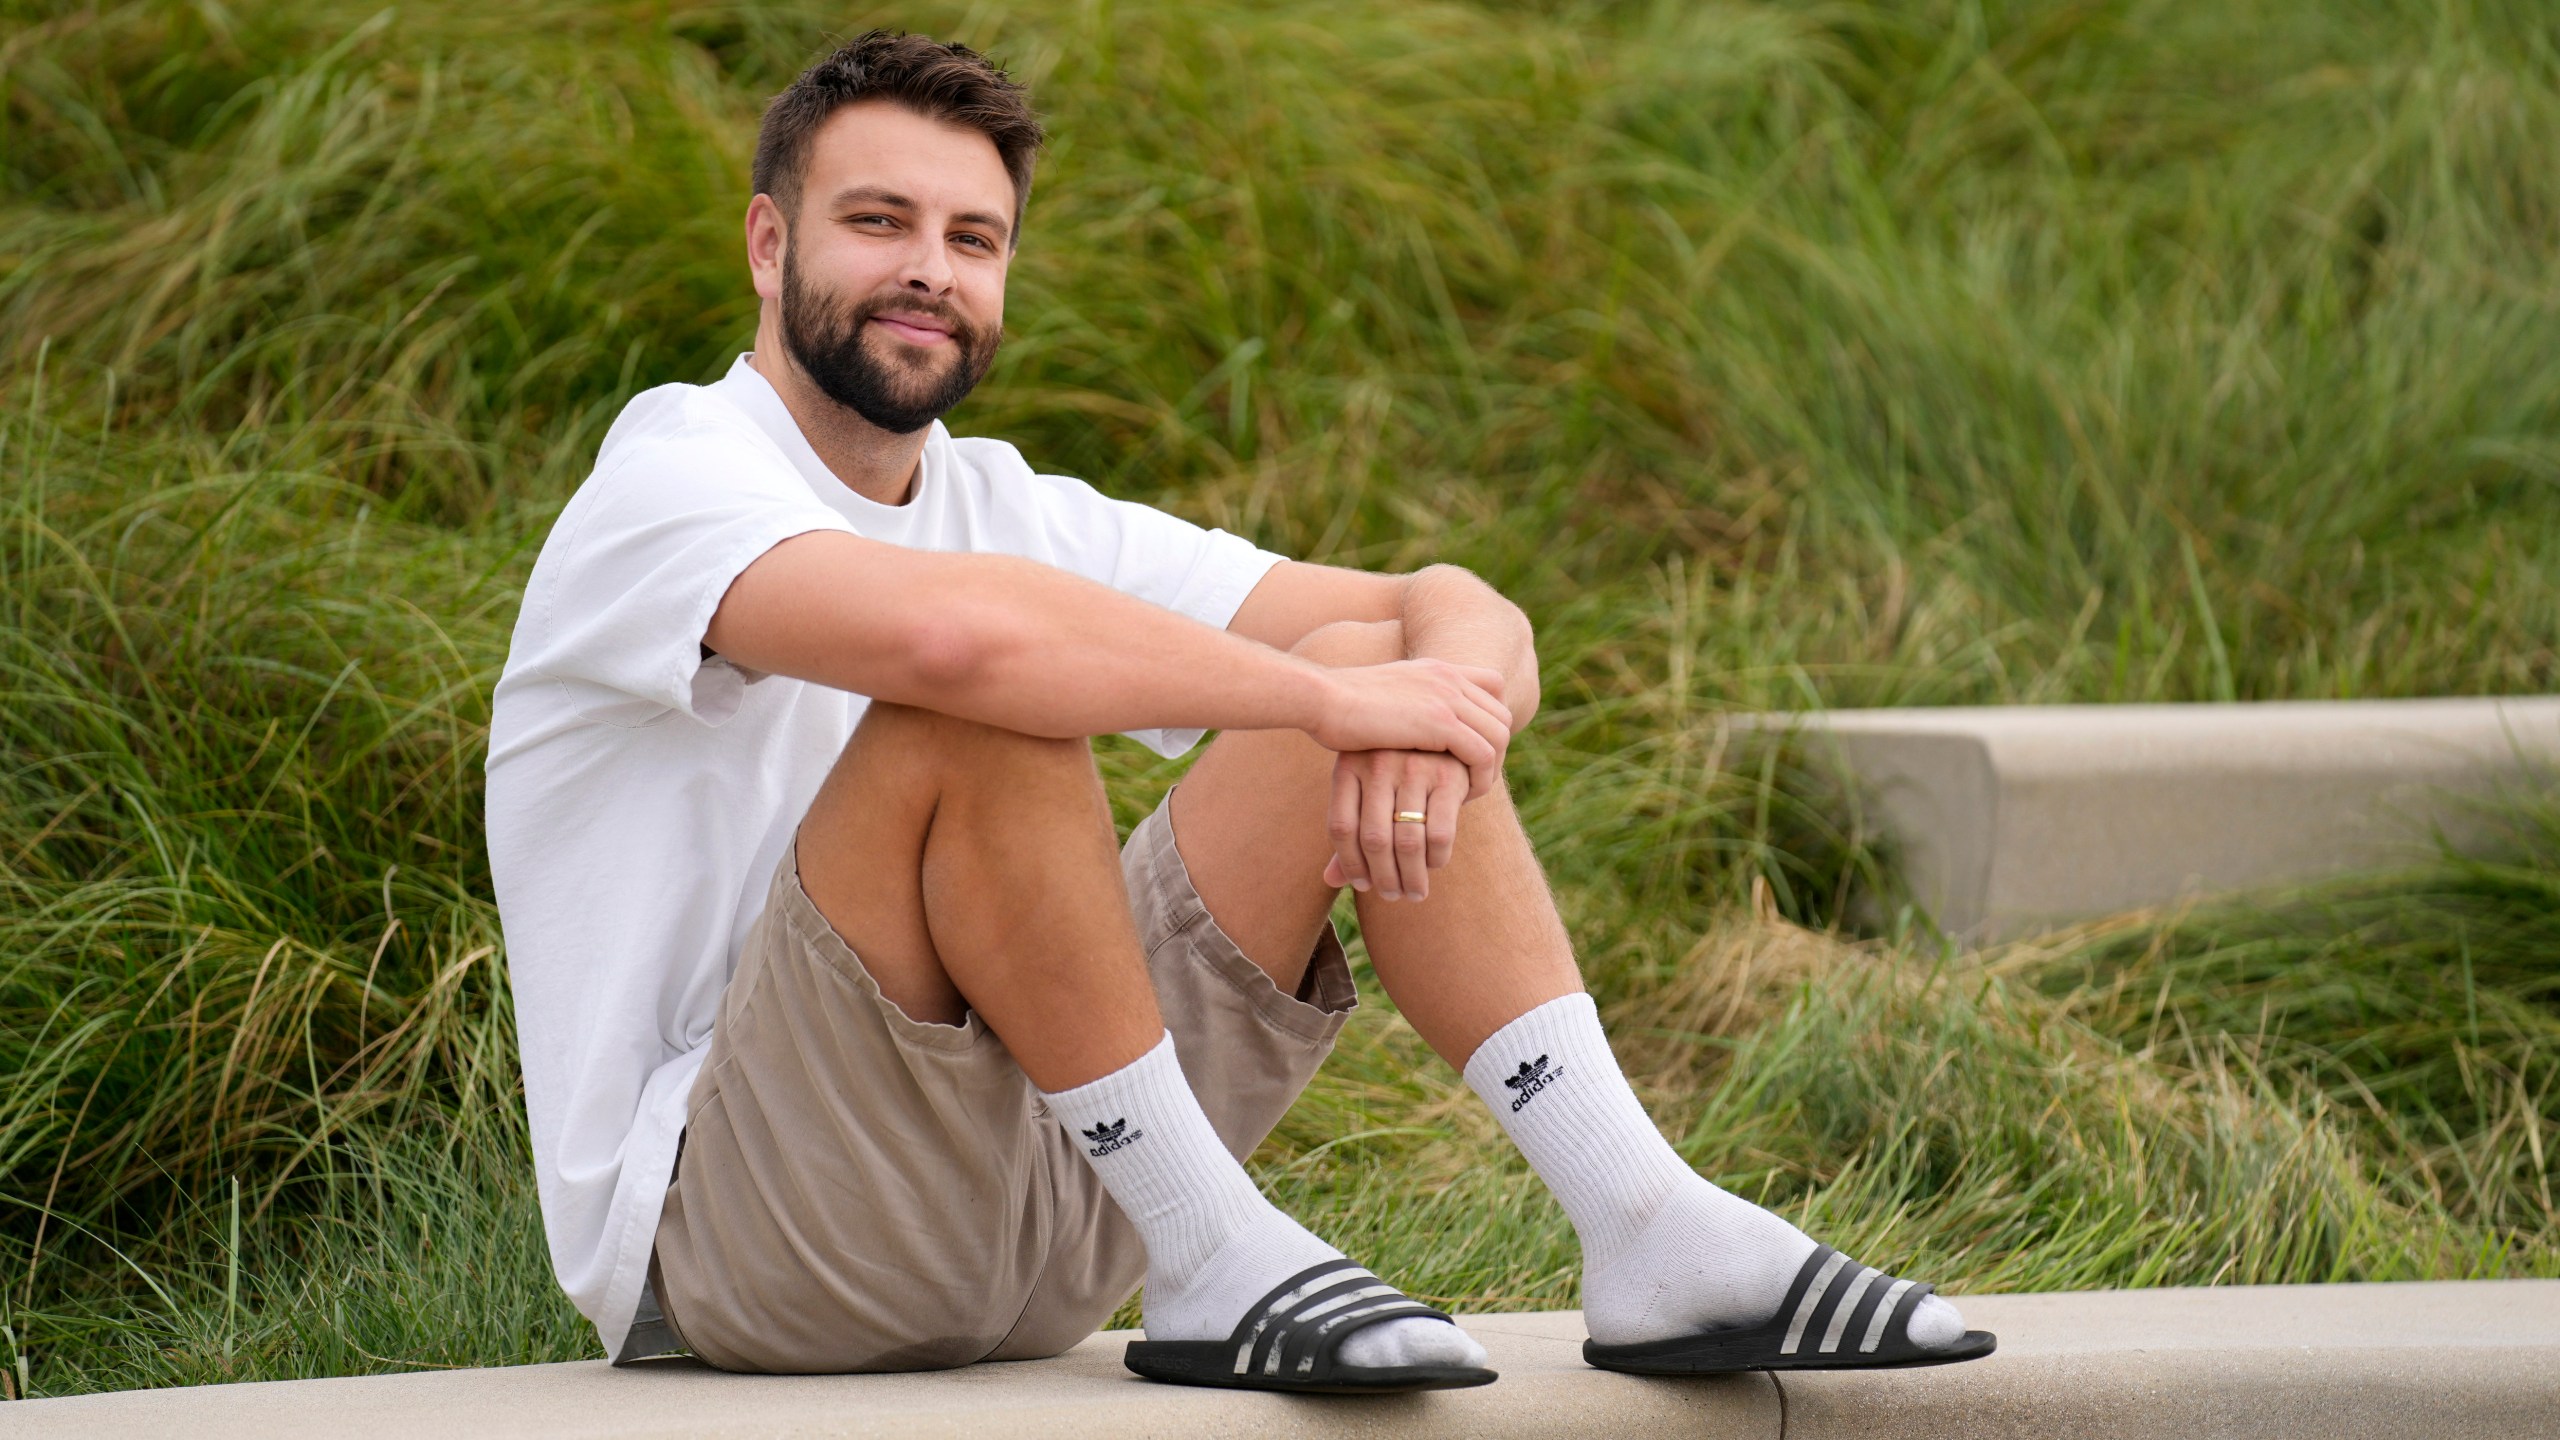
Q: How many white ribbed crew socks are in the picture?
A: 2